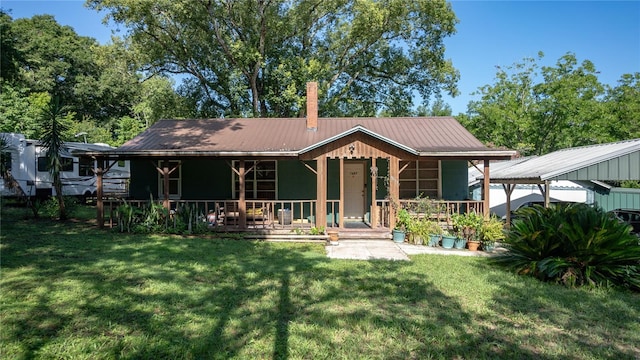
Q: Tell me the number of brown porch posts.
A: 8